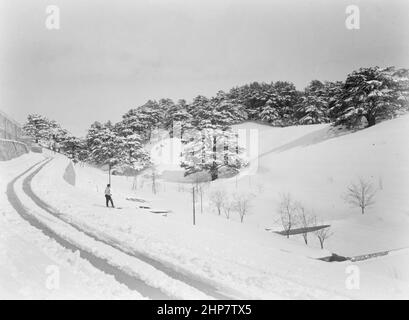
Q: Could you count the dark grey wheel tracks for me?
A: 2